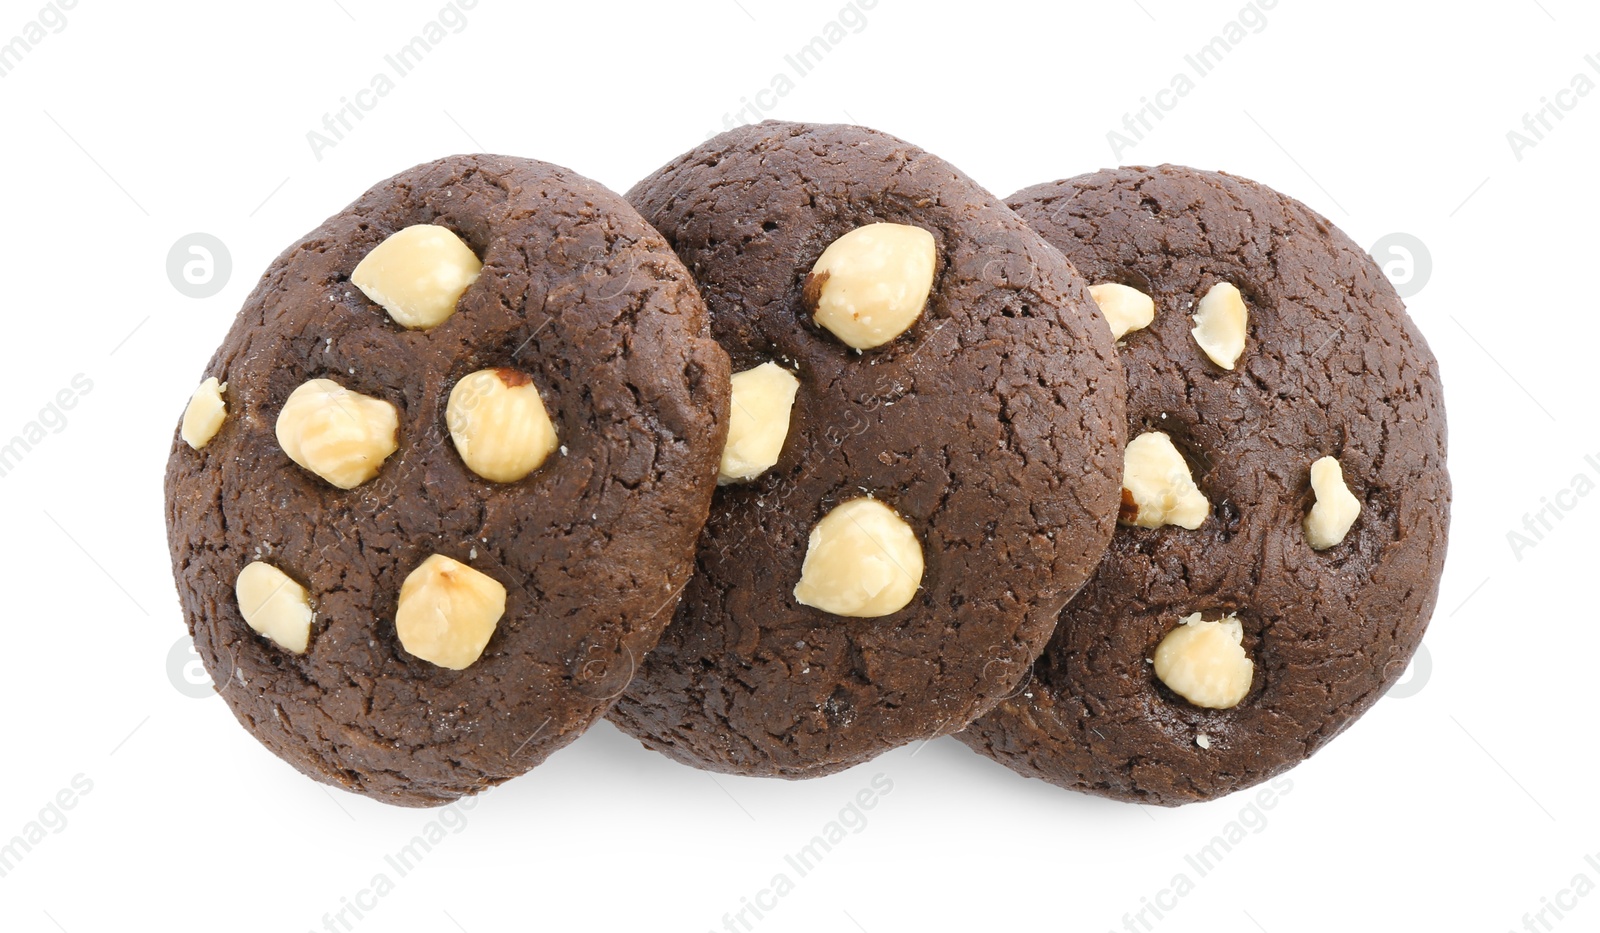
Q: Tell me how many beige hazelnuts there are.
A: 14